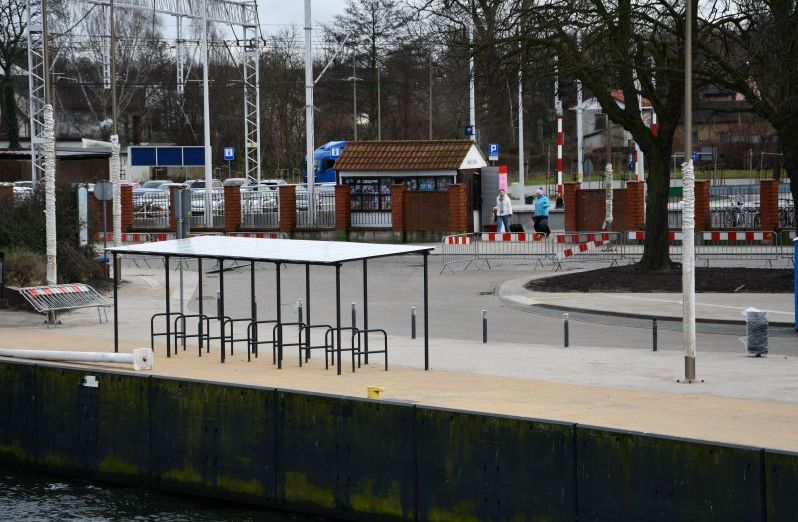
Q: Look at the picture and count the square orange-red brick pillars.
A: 12